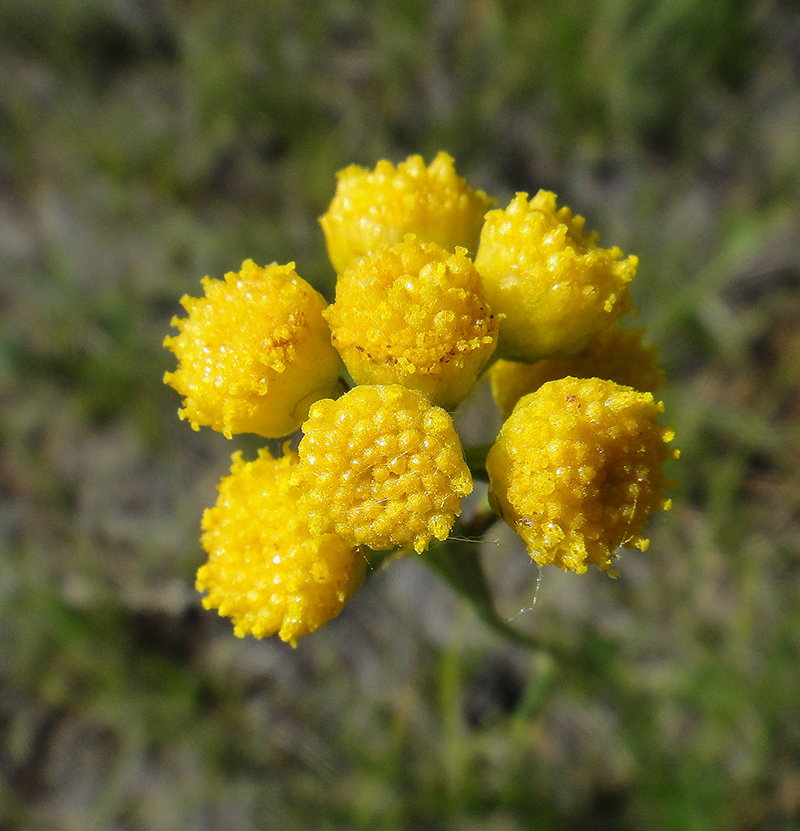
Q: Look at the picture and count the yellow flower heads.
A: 8